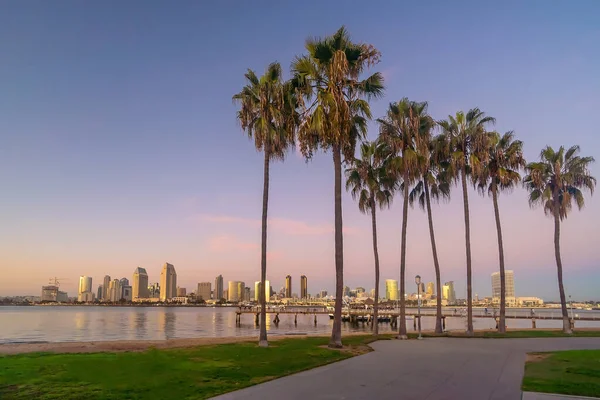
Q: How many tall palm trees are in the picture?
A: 8